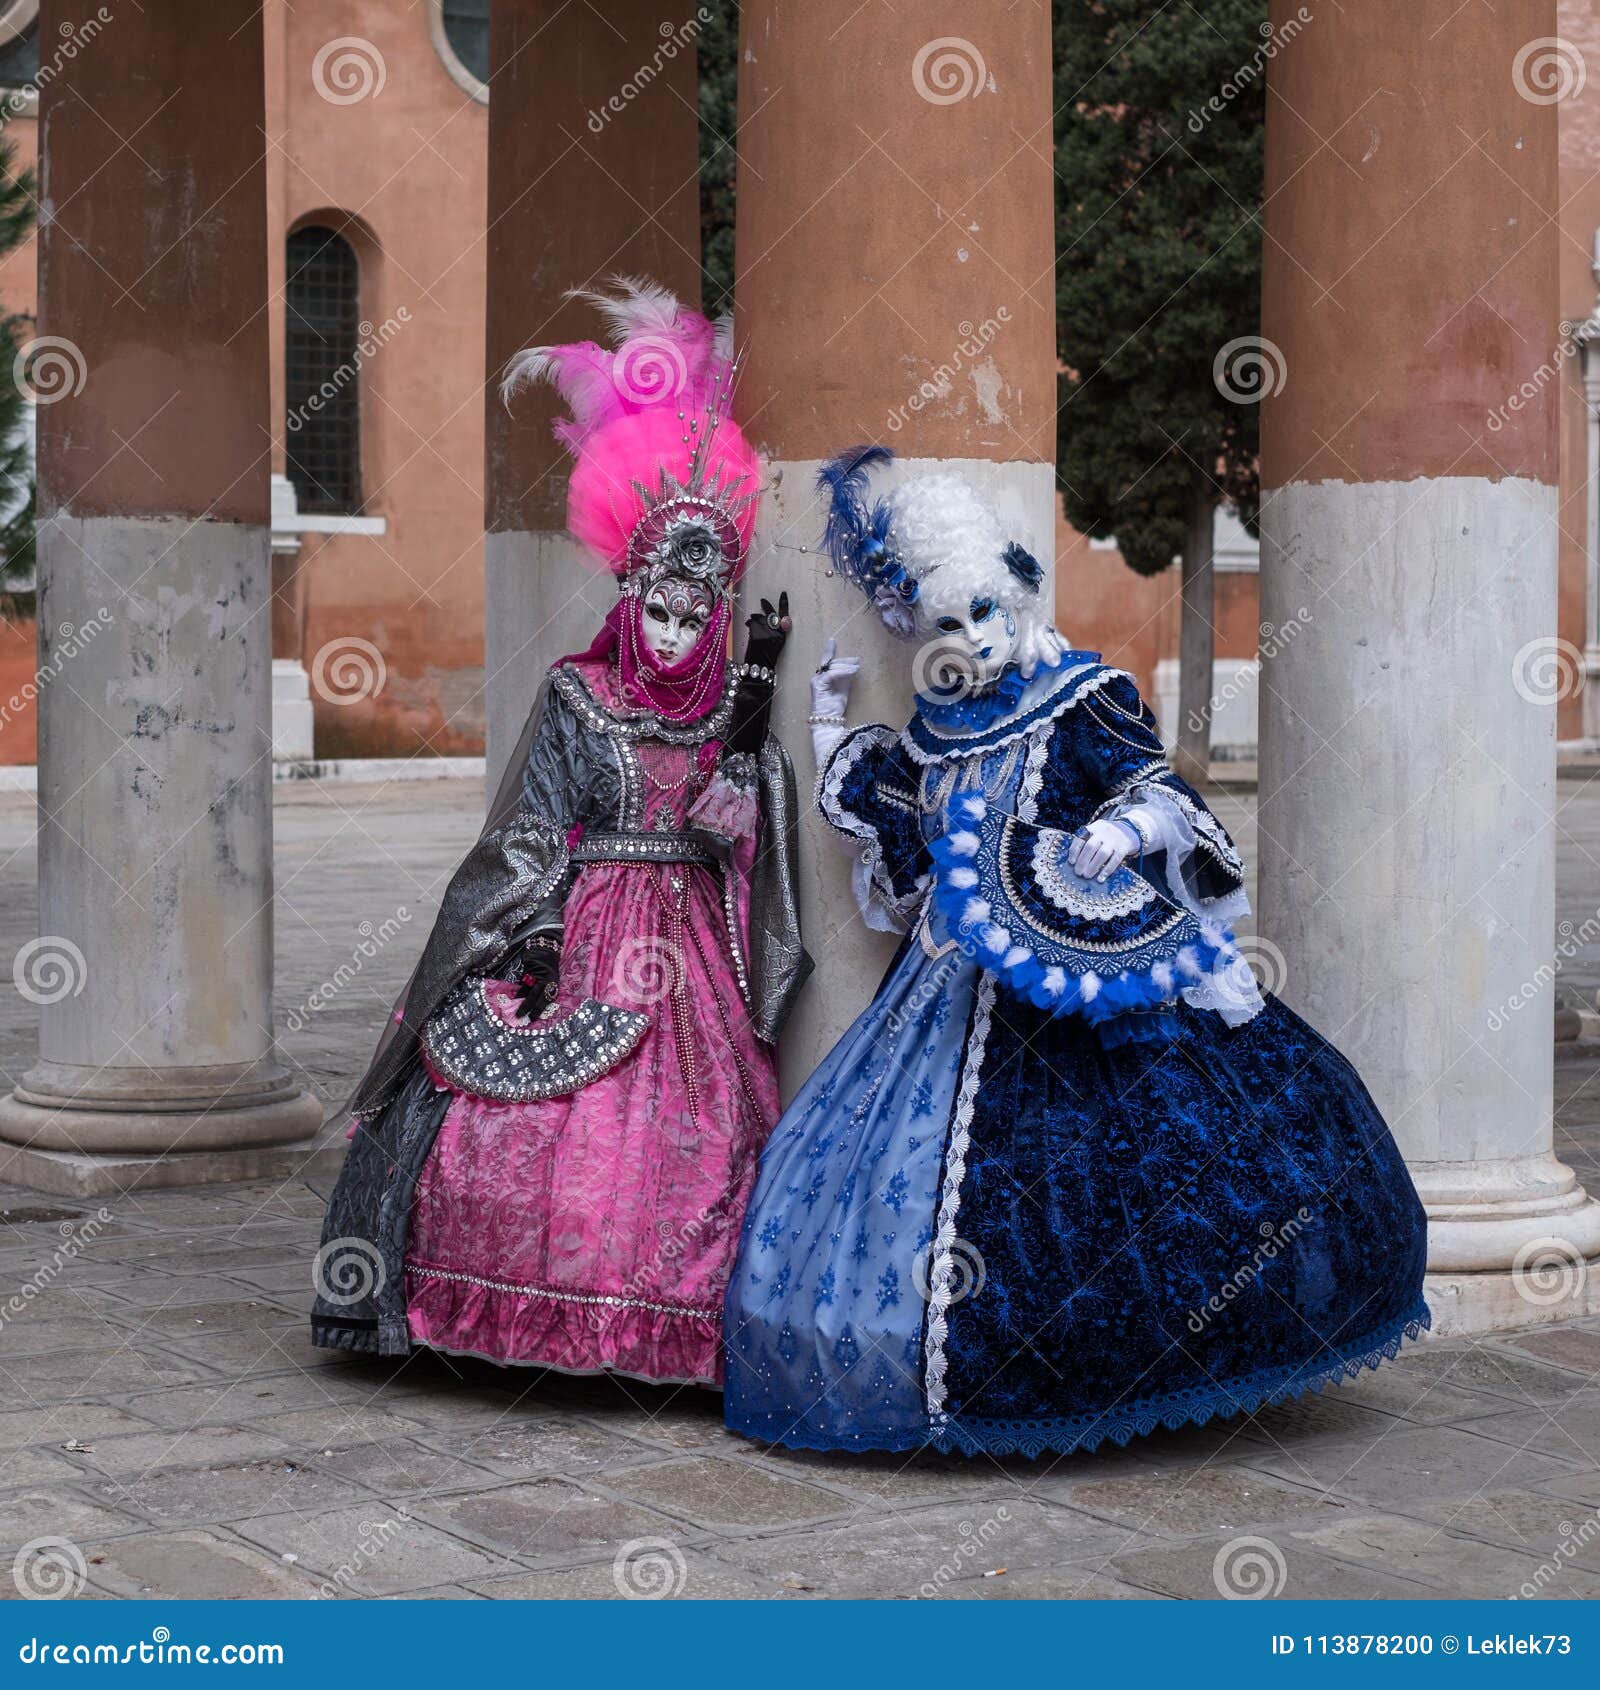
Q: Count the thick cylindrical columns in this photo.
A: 4